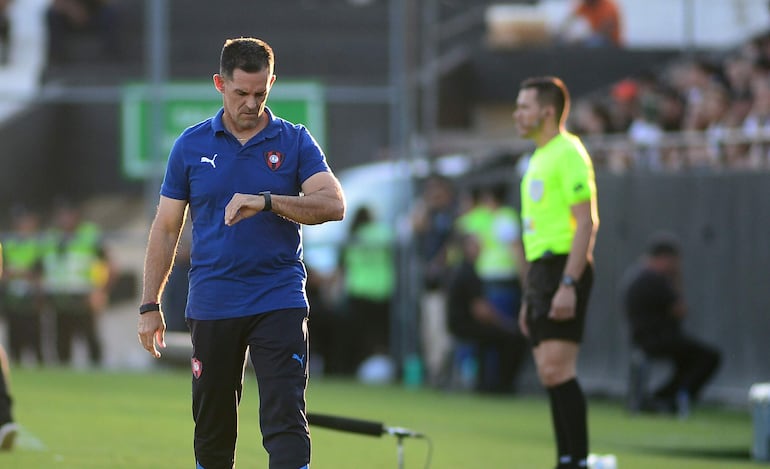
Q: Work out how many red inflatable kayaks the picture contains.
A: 0